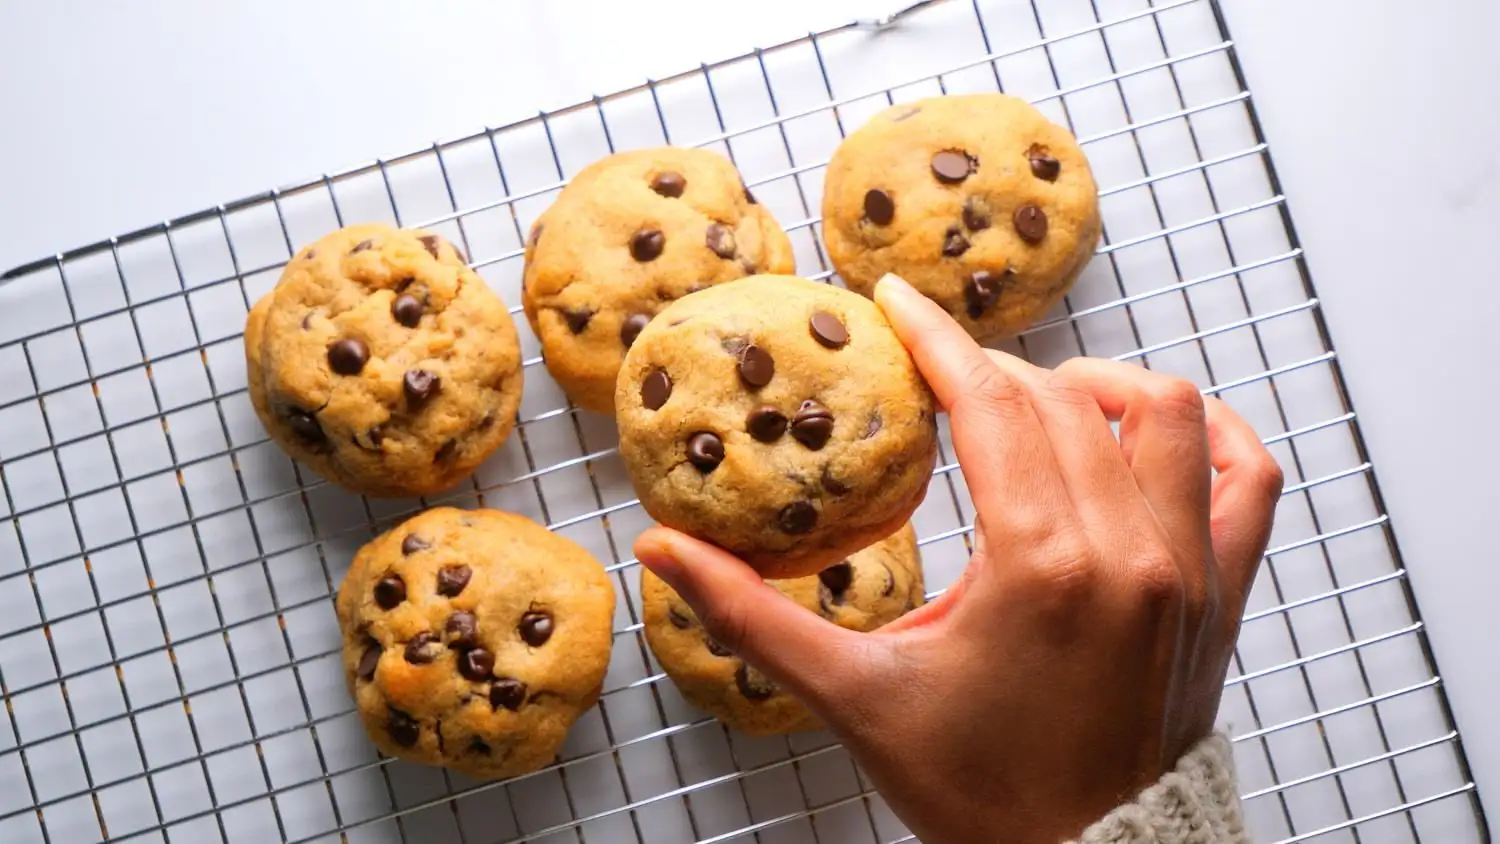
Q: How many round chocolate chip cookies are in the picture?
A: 6